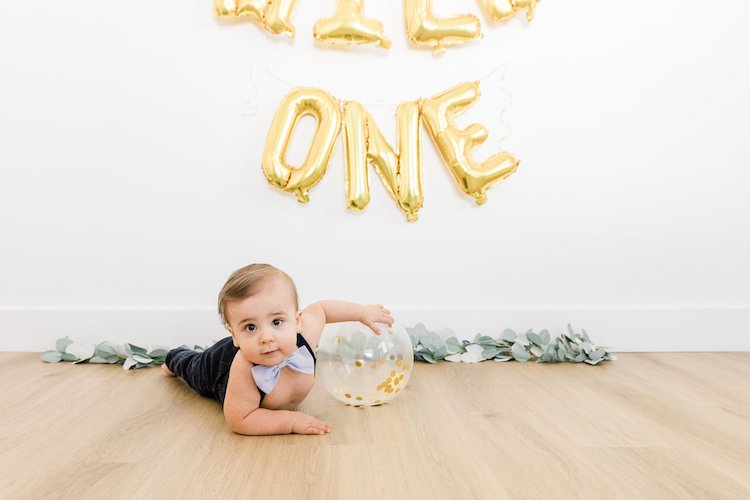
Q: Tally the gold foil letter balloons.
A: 7